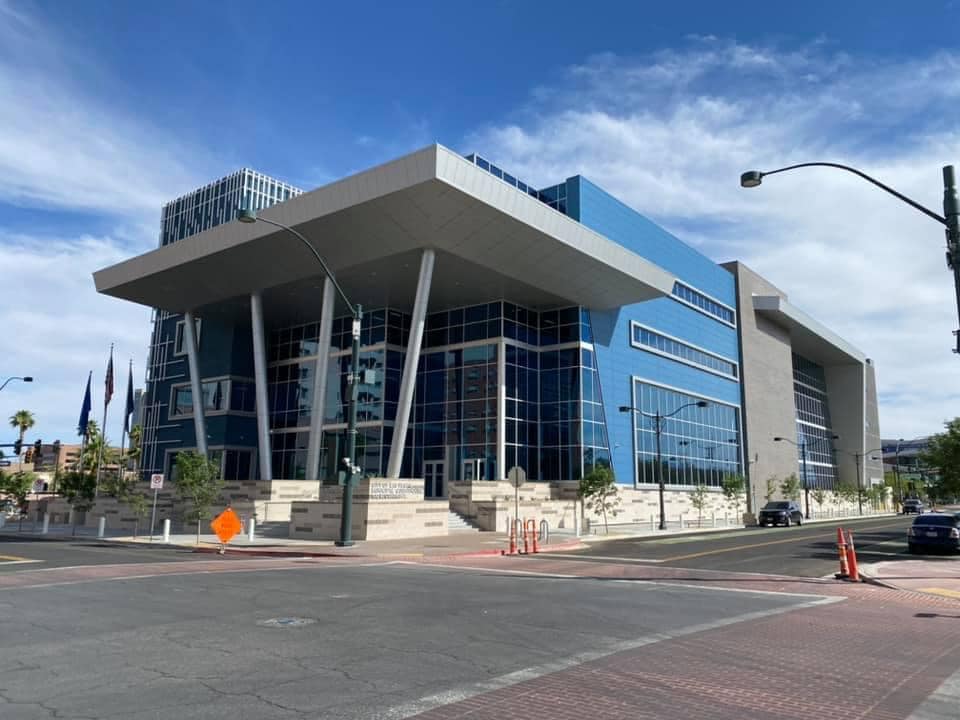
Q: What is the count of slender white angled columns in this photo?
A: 4